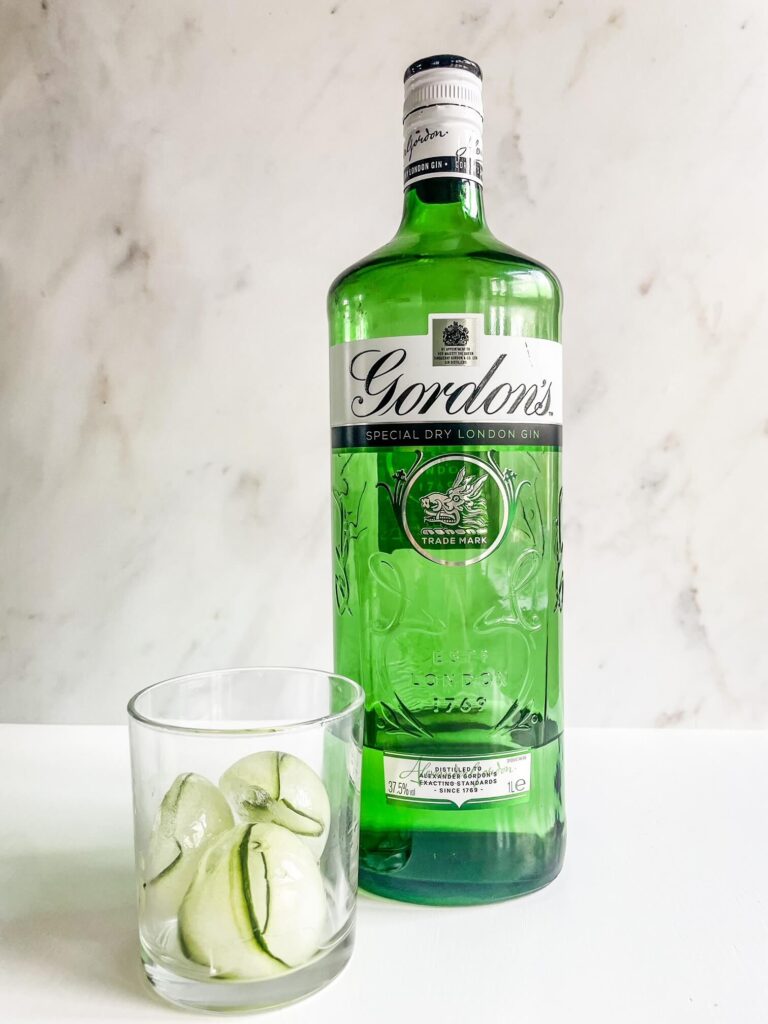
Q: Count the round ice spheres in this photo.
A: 3